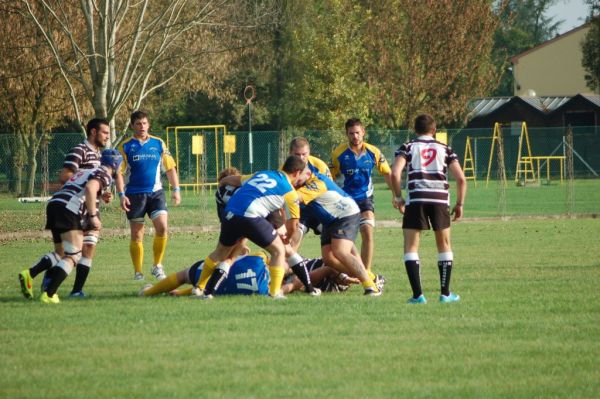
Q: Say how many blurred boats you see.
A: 0